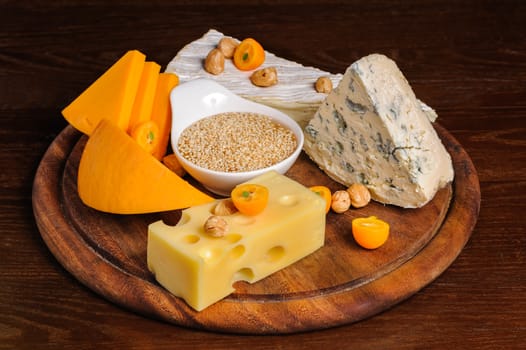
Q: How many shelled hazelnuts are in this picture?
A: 8